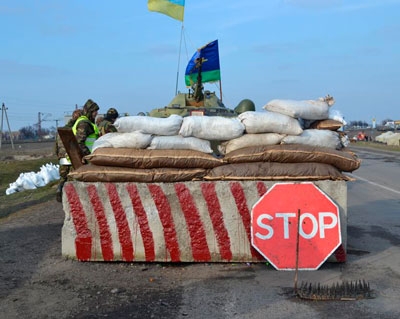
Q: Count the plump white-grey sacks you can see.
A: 8